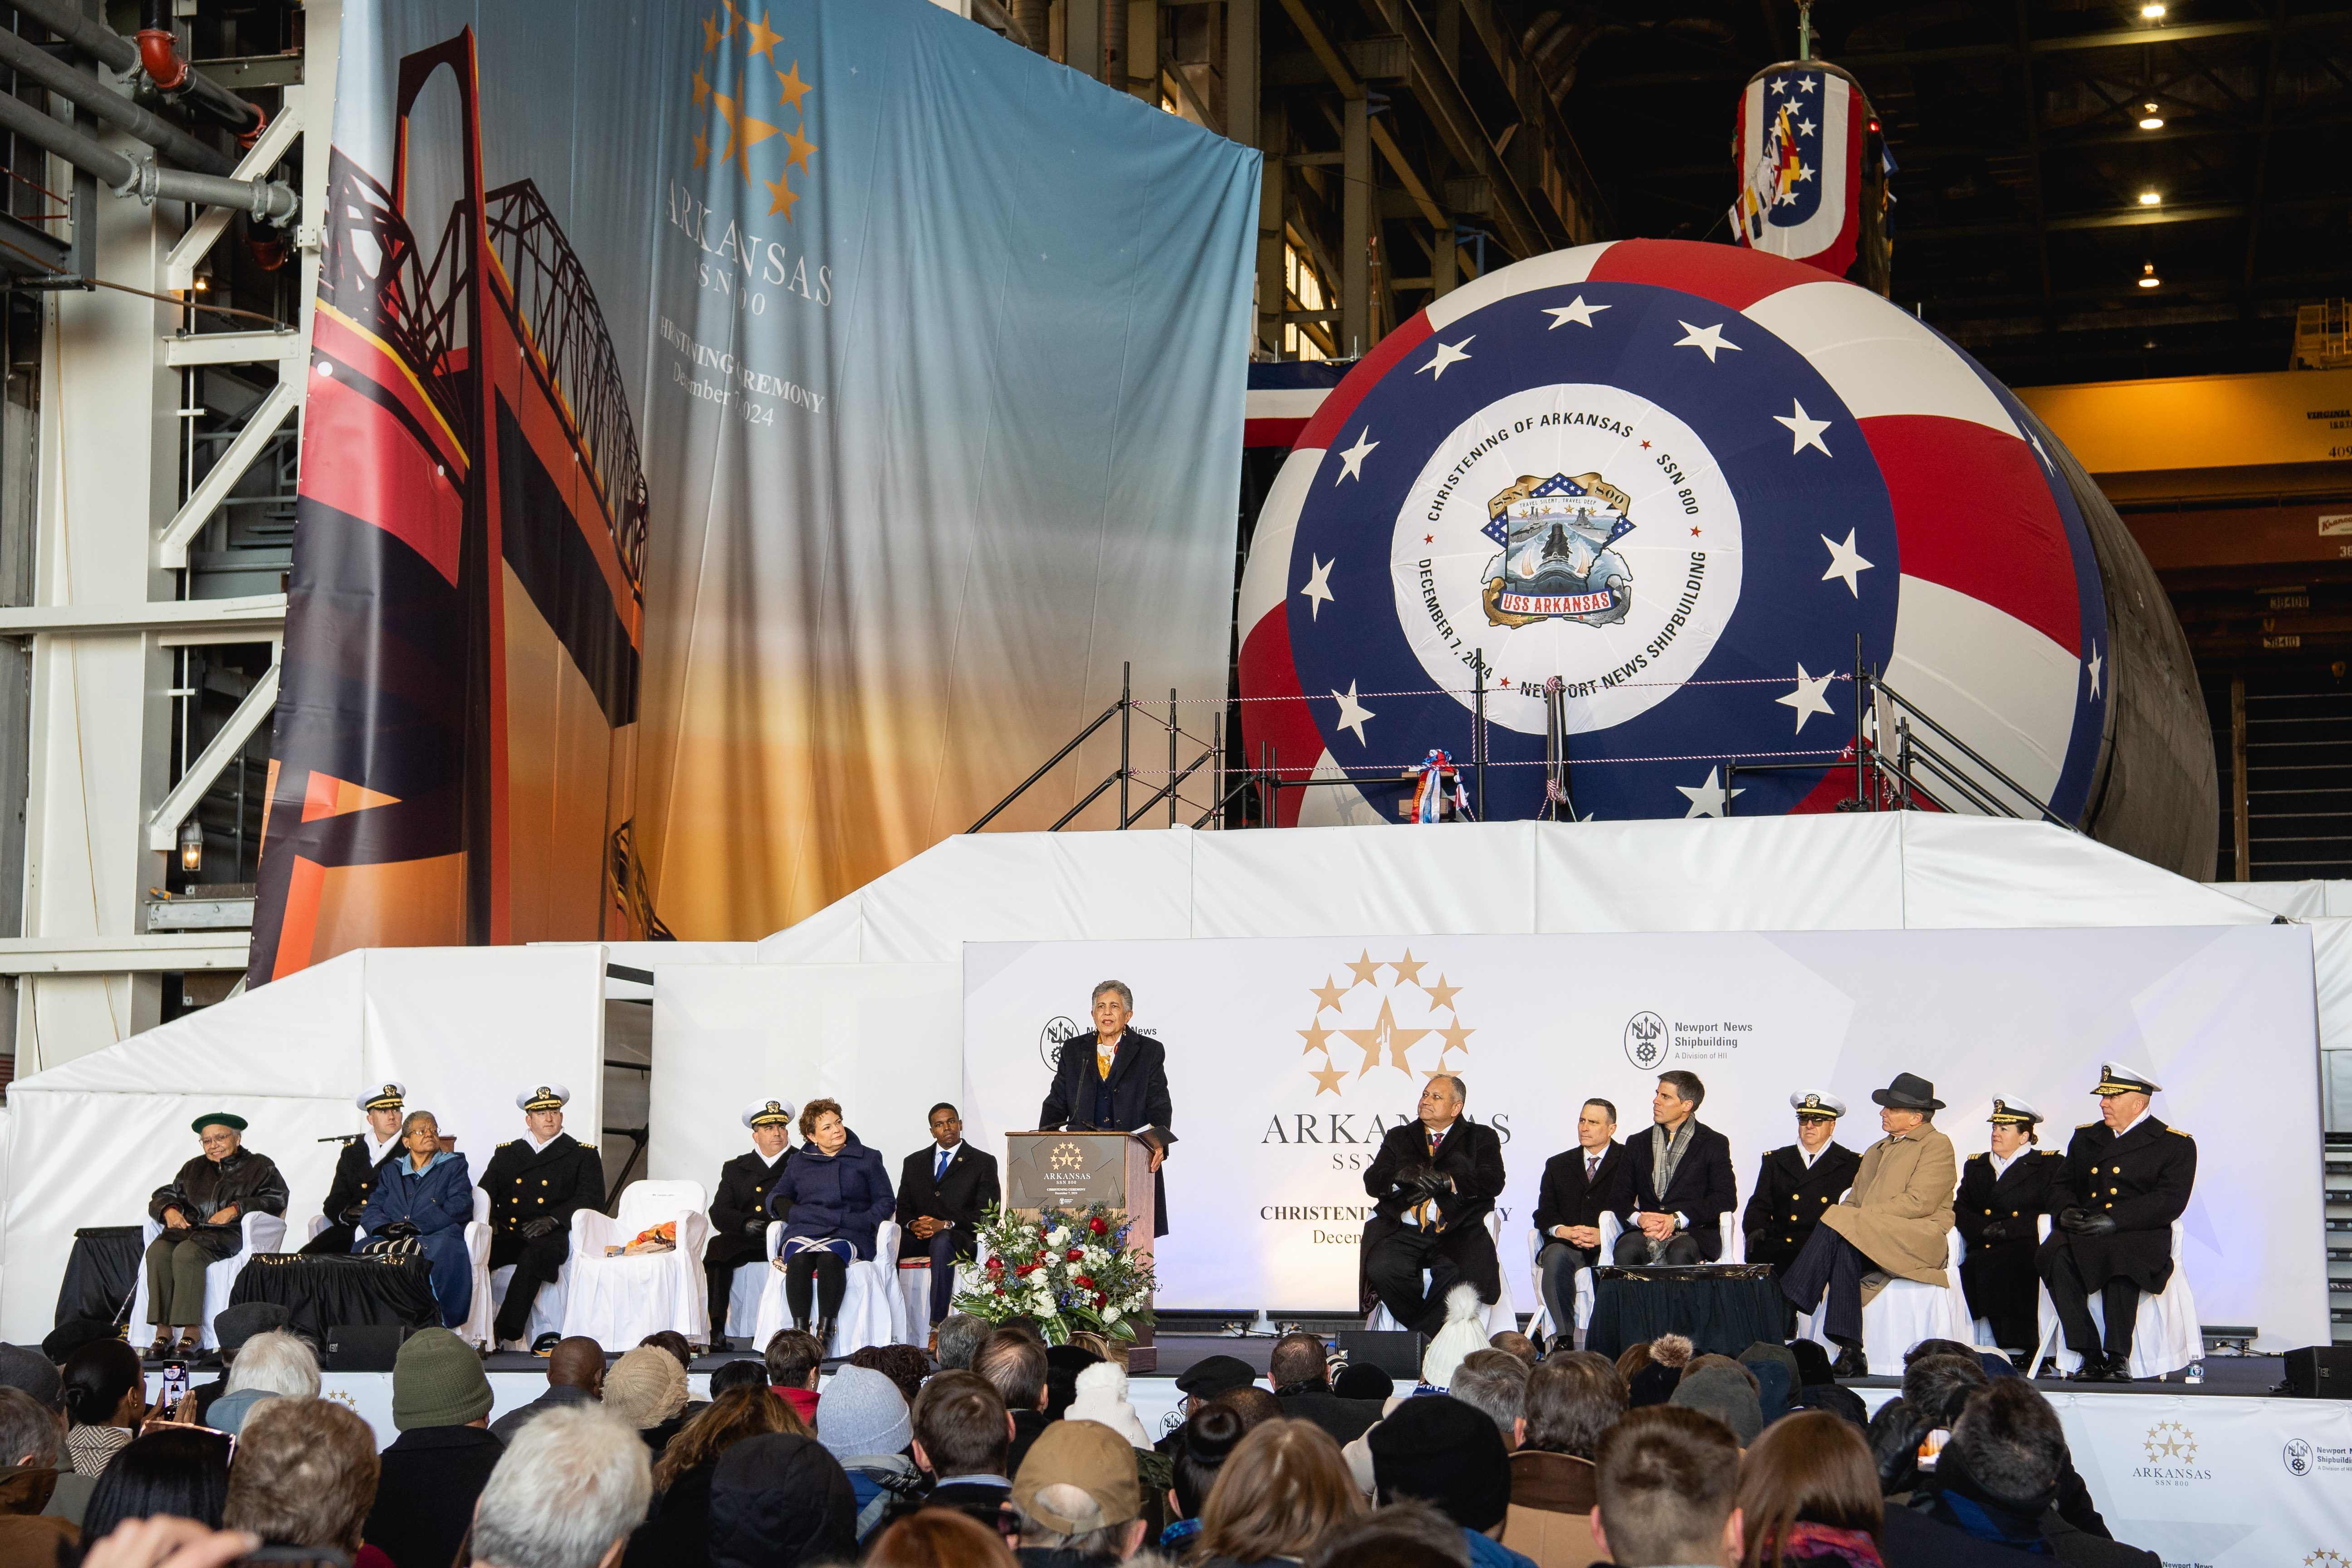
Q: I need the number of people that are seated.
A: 14